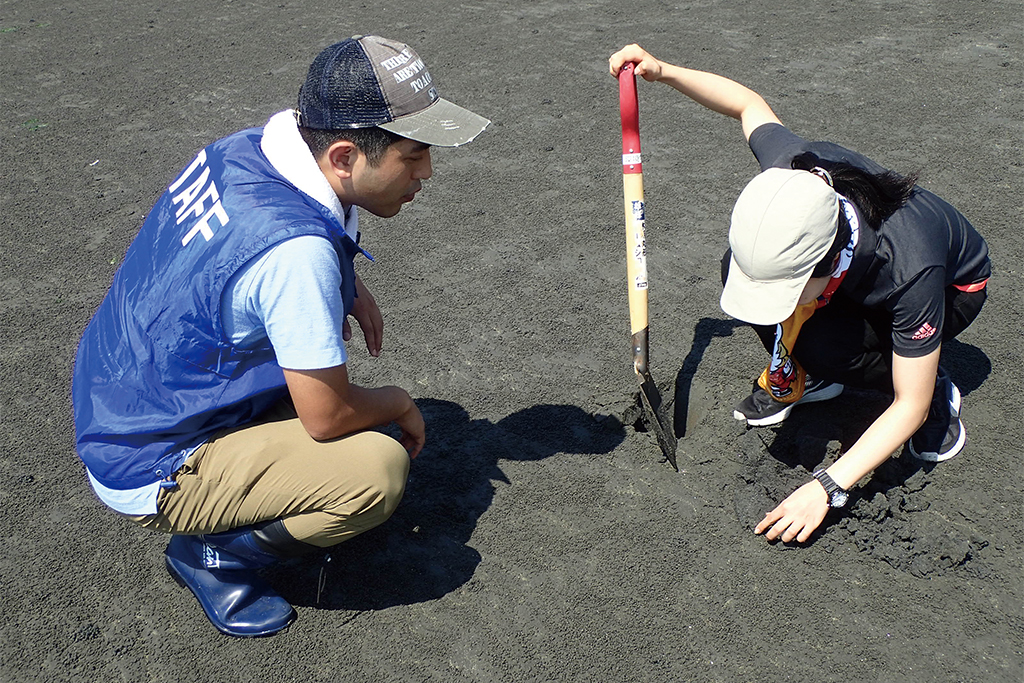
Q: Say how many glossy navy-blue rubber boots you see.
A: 1